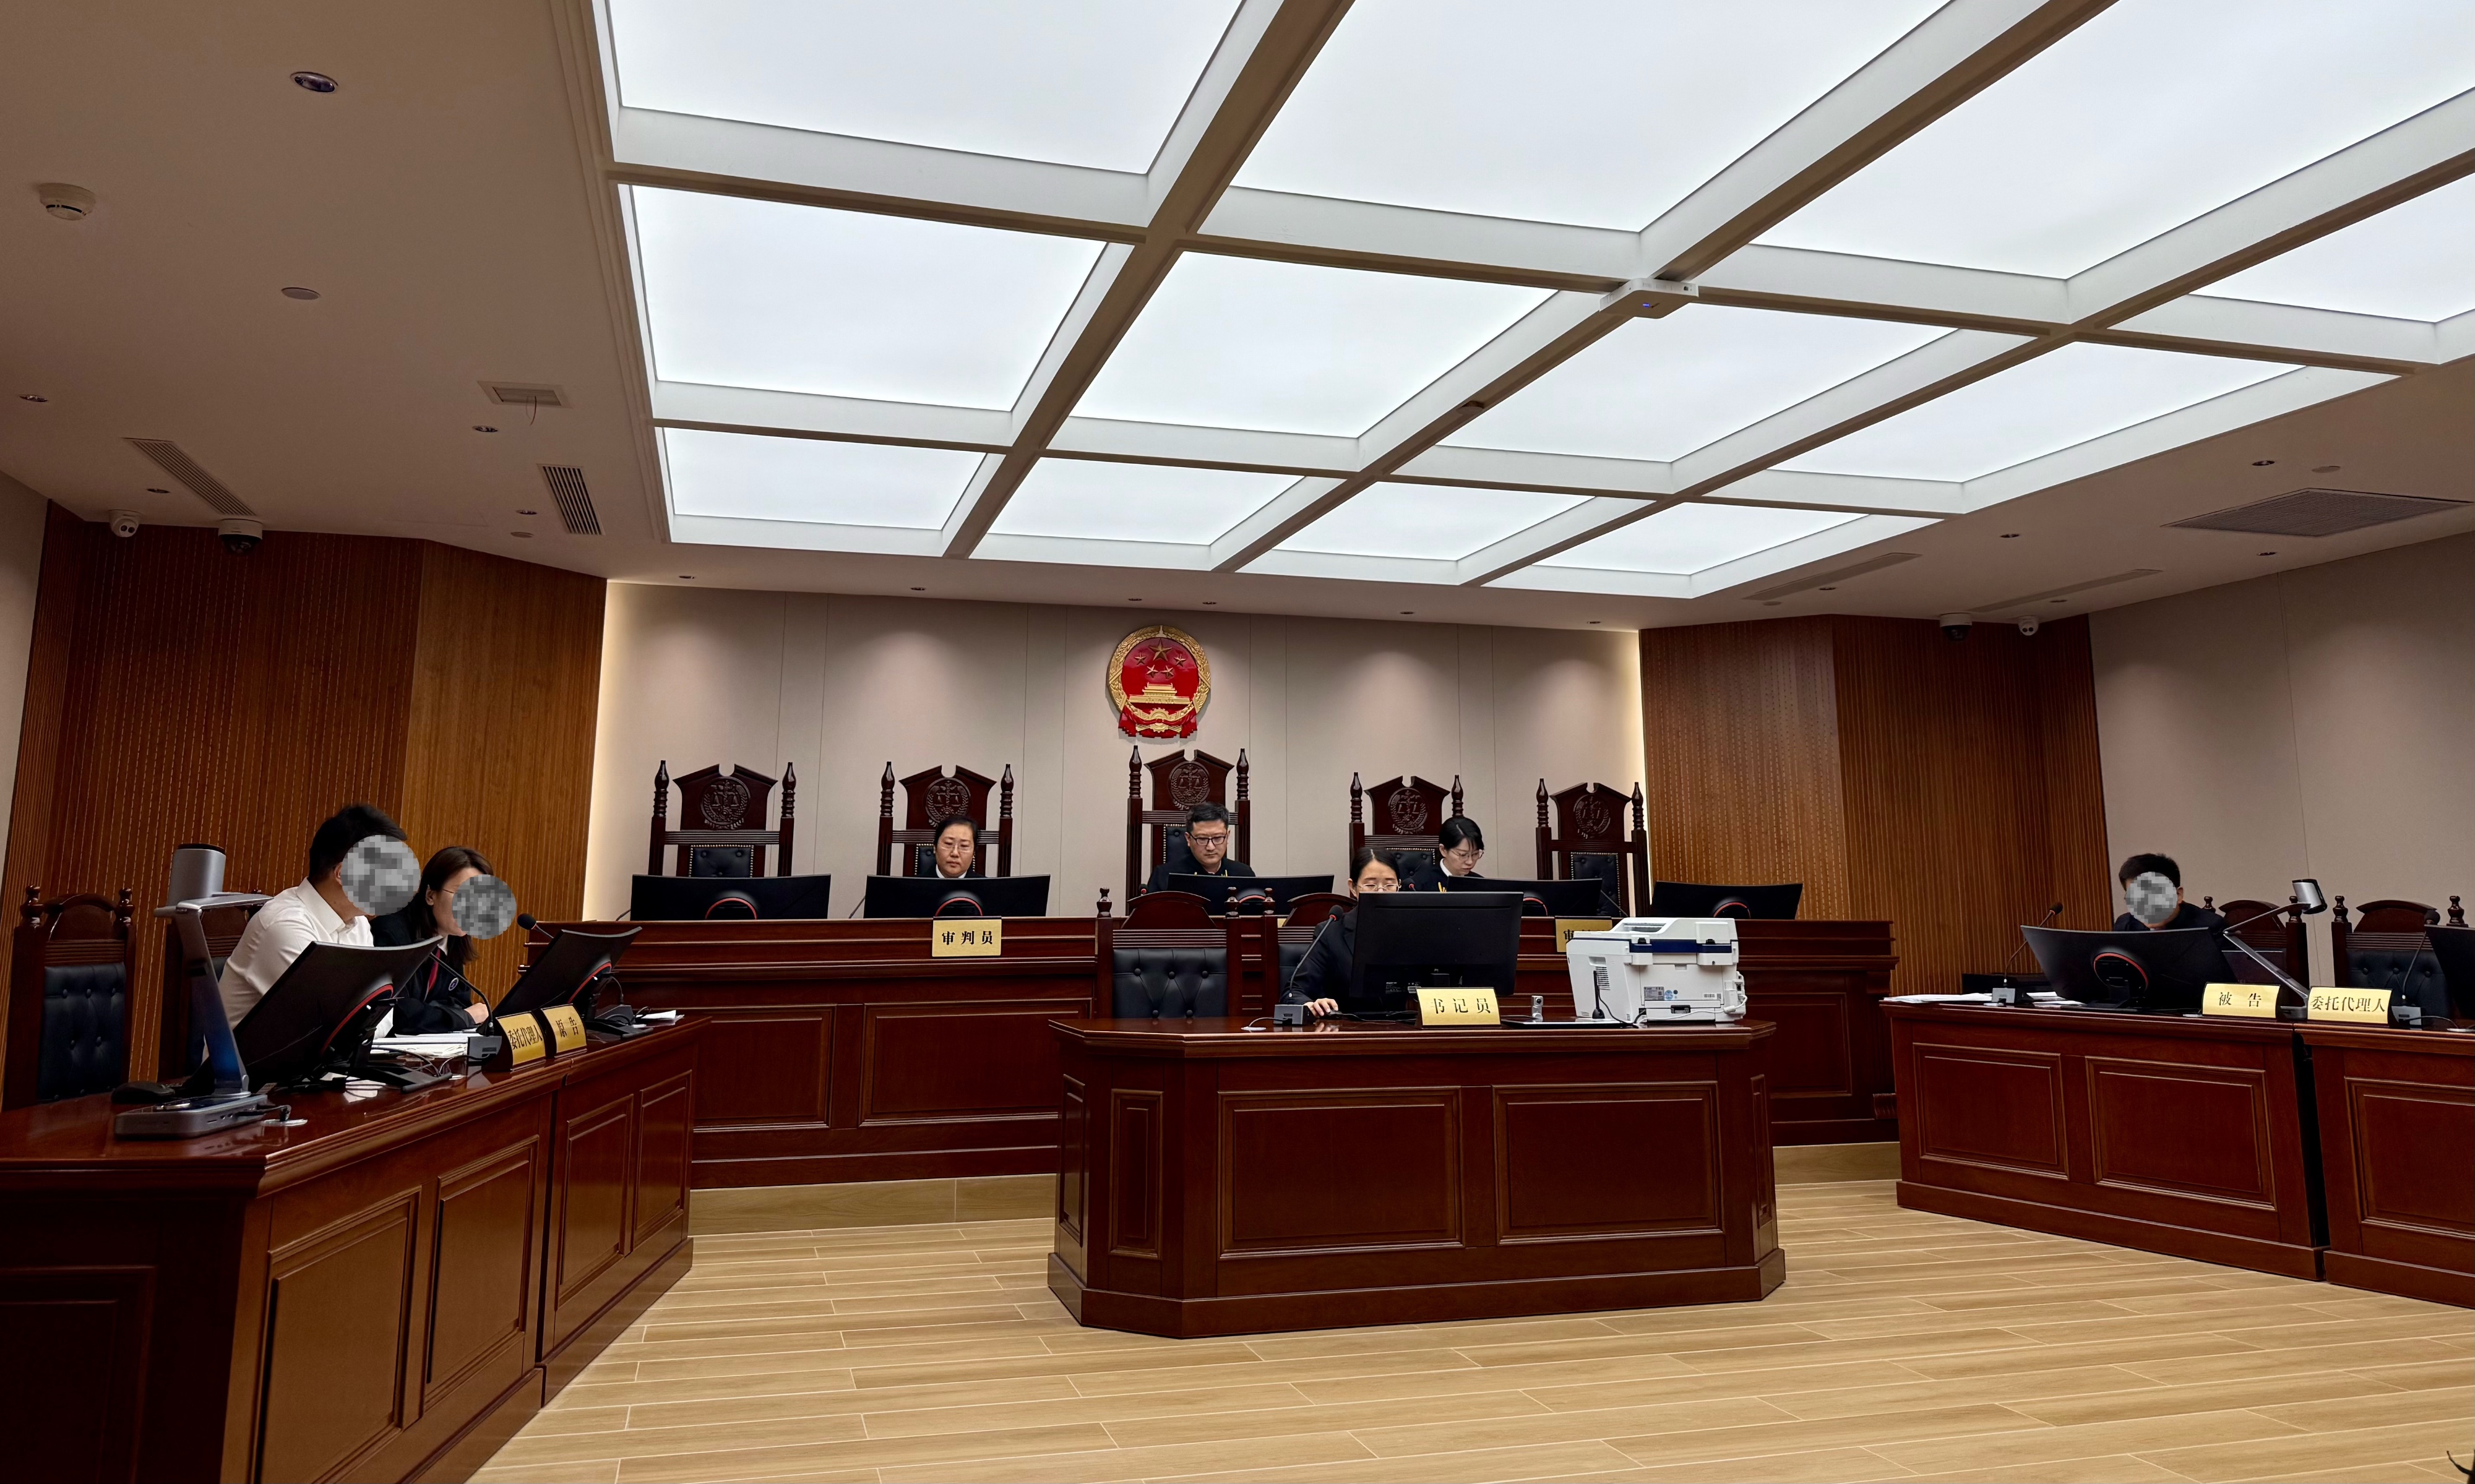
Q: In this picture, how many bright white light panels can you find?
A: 12